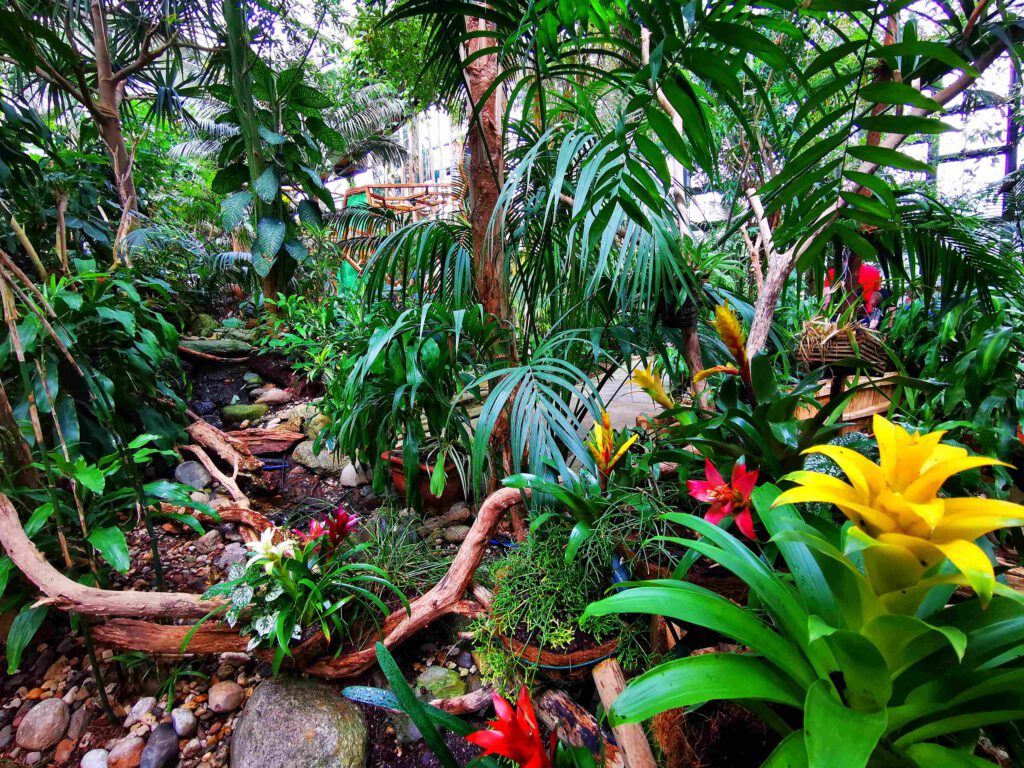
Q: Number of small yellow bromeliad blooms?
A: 3